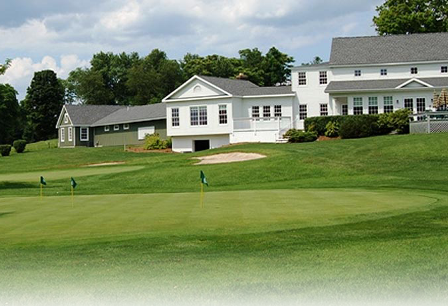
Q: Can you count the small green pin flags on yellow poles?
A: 3